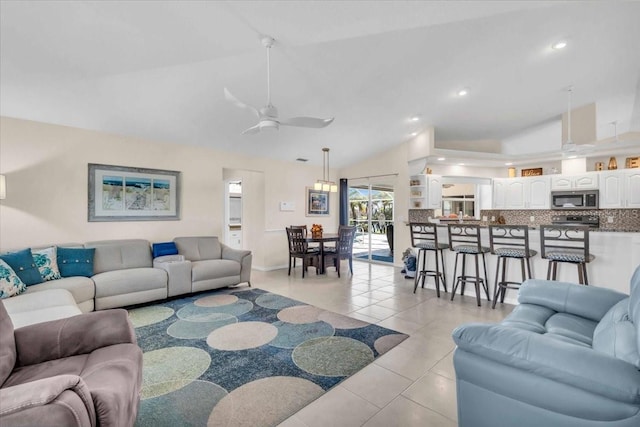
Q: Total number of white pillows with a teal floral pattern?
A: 2